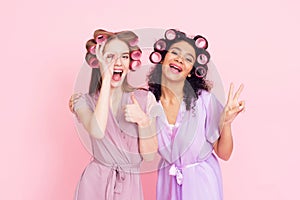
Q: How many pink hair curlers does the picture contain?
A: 12